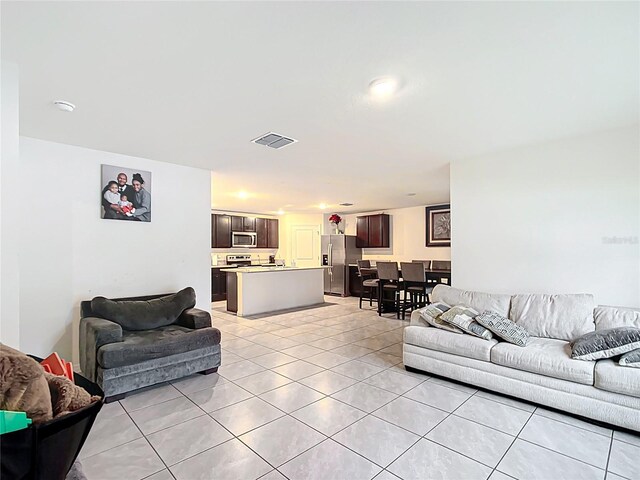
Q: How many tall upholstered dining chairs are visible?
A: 5